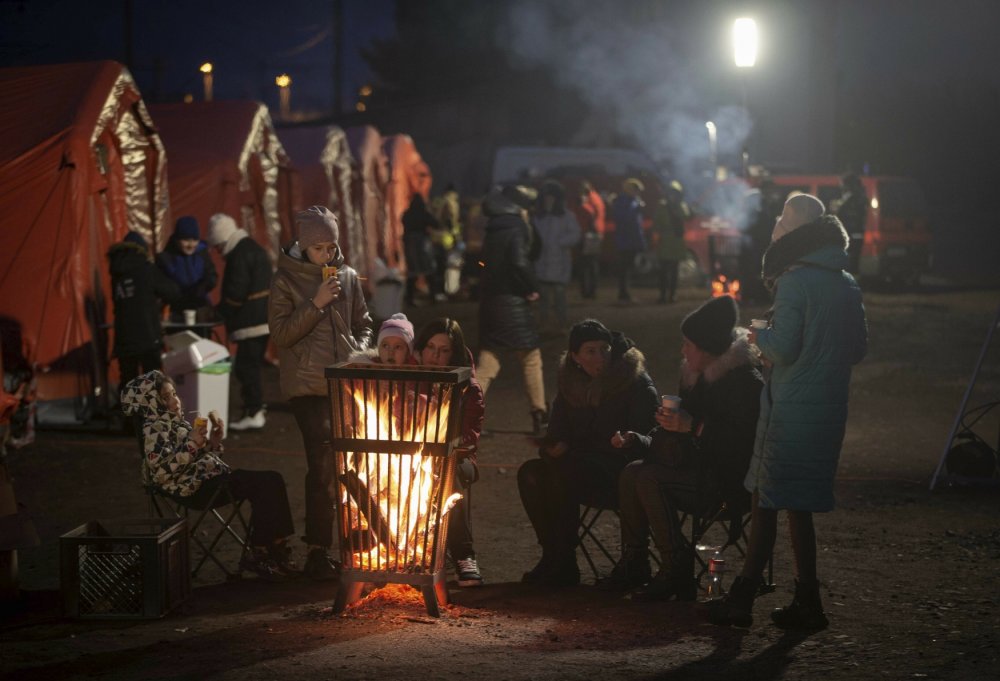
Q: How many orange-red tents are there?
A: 5